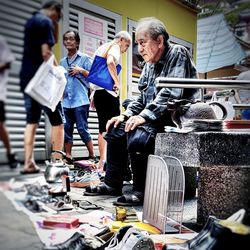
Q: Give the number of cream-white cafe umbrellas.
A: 0